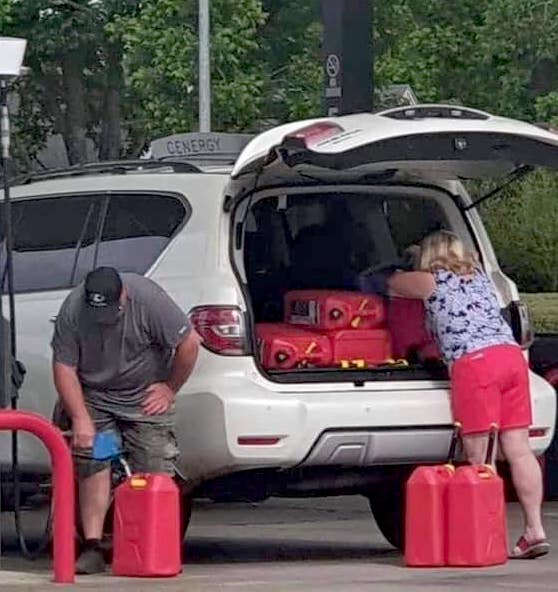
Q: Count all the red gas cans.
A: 7